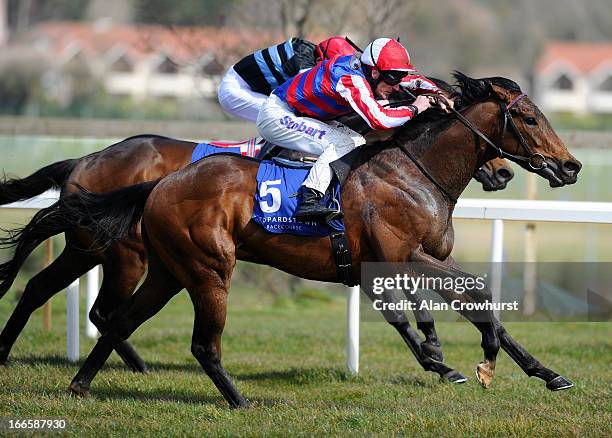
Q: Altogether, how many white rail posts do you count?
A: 4